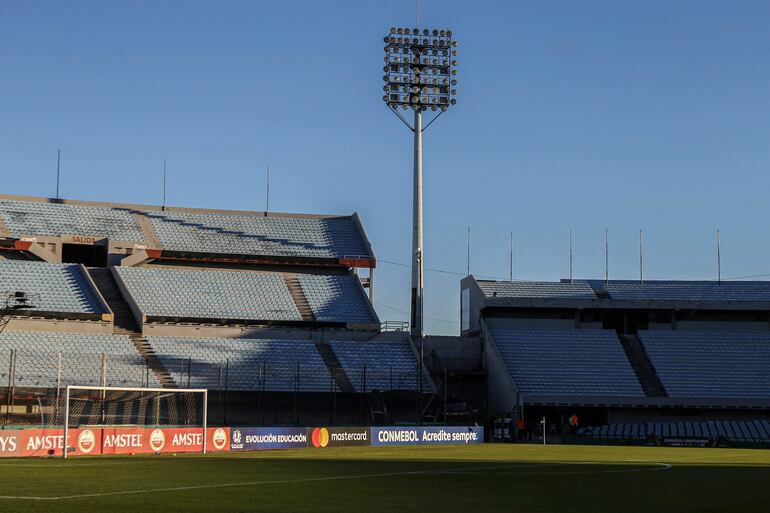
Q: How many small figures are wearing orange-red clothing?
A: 2